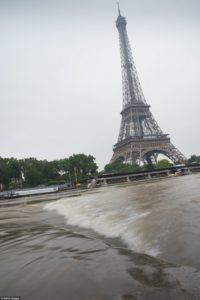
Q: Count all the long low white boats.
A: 1